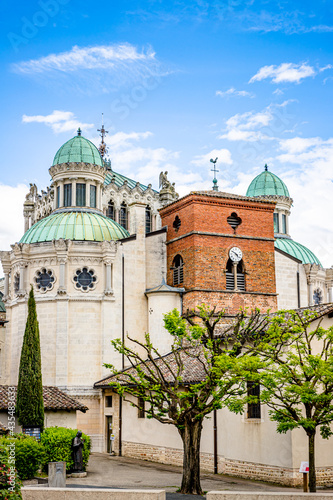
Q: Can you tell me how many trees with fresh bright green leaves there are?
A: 2